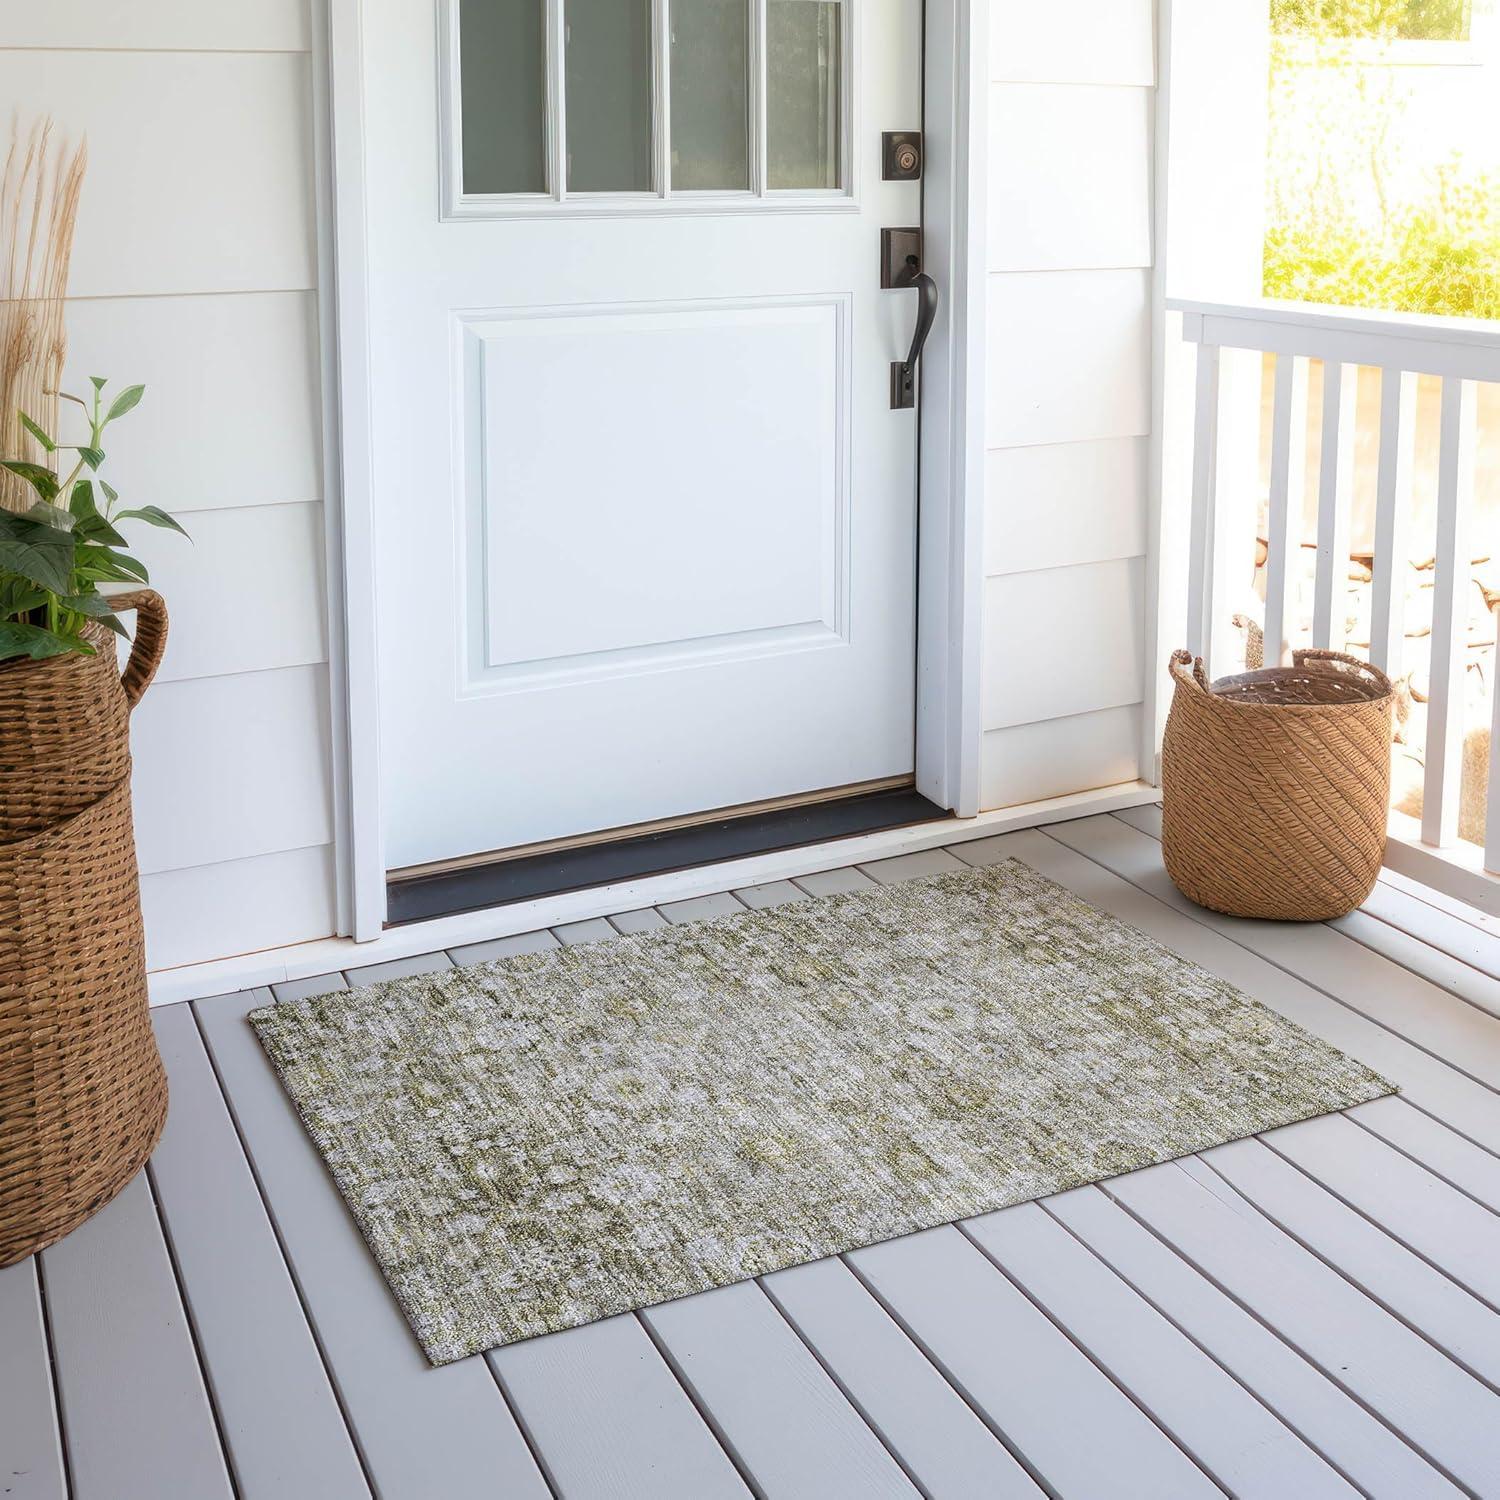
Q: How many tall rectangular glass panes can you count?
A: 4